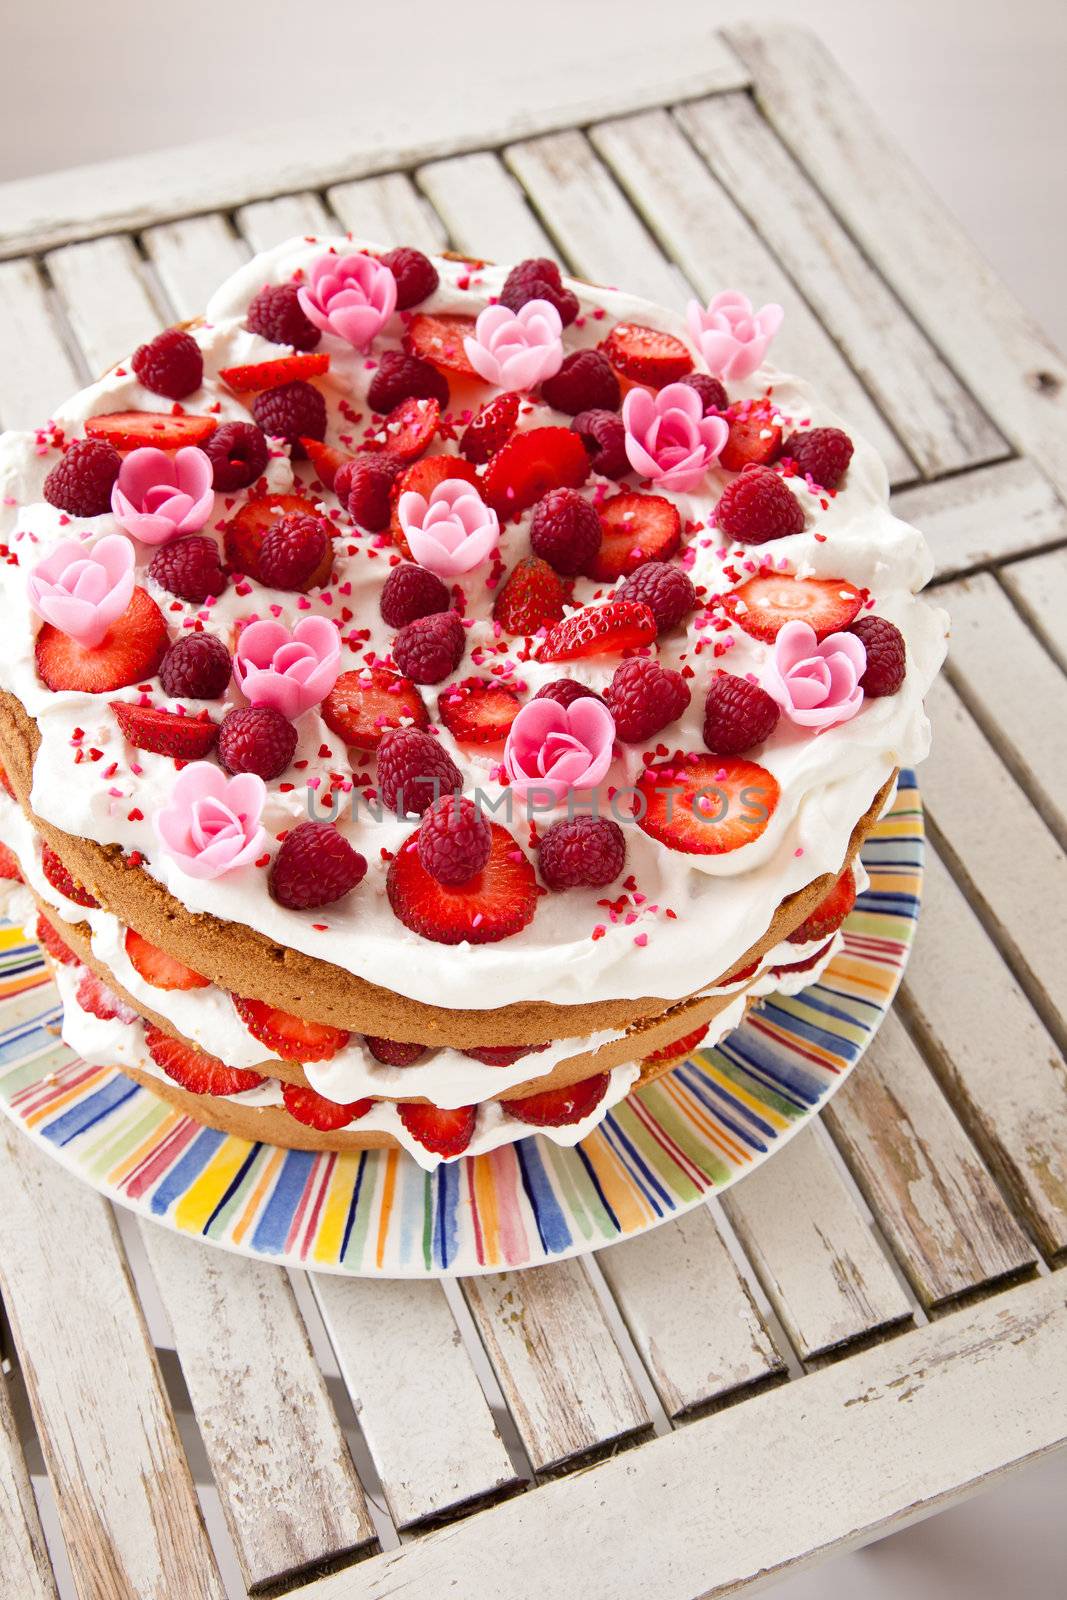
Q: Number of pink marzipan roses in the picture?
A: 11